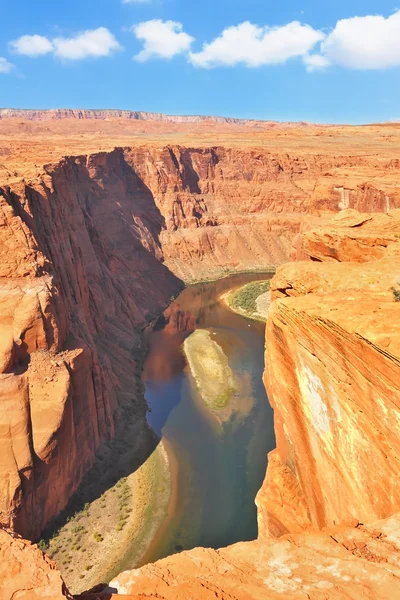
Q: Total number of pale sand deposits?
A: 3